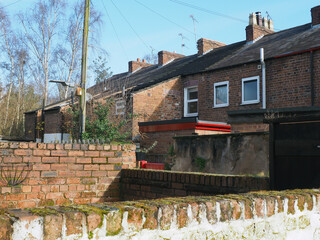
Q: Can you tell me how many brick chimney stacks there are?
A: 5